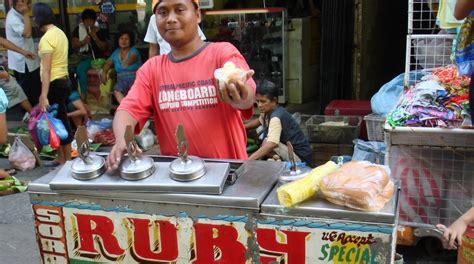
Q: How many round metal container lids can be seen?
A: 4